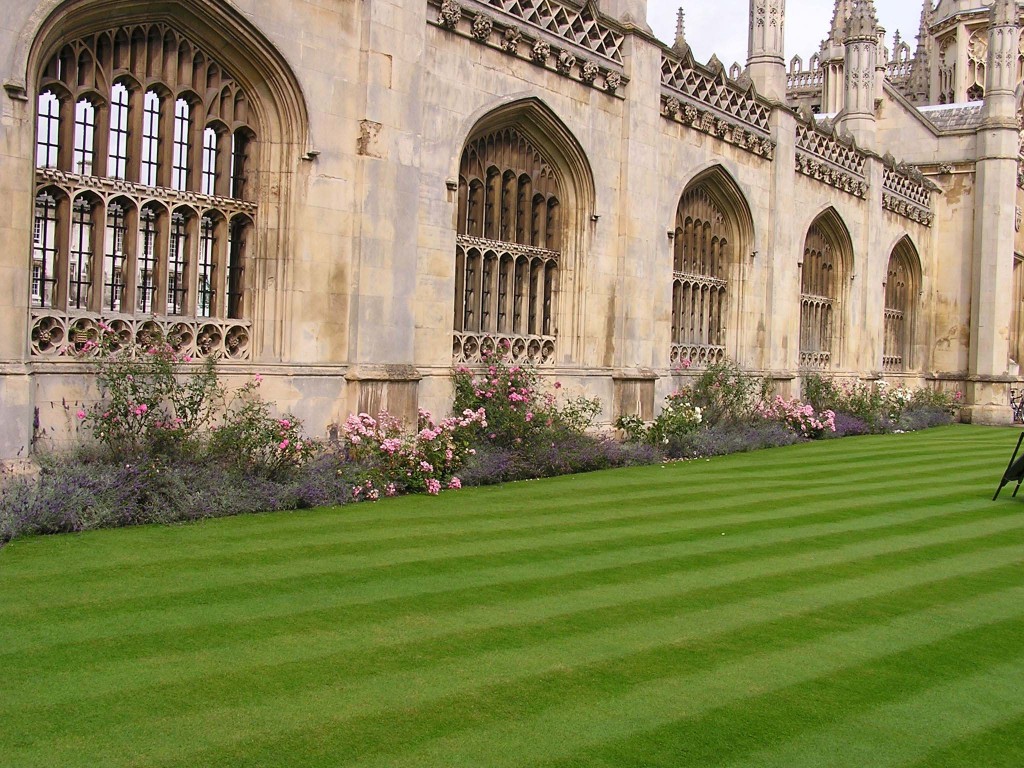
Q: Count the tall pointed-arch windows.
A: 5